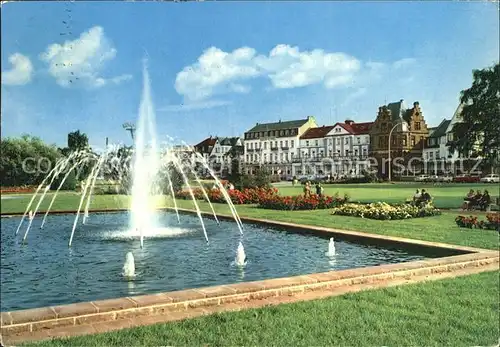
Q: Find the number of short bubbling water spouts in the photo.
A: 3